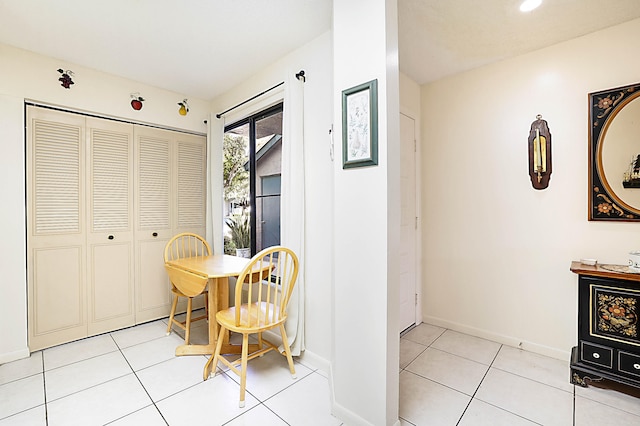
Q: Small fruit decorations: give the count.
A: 3